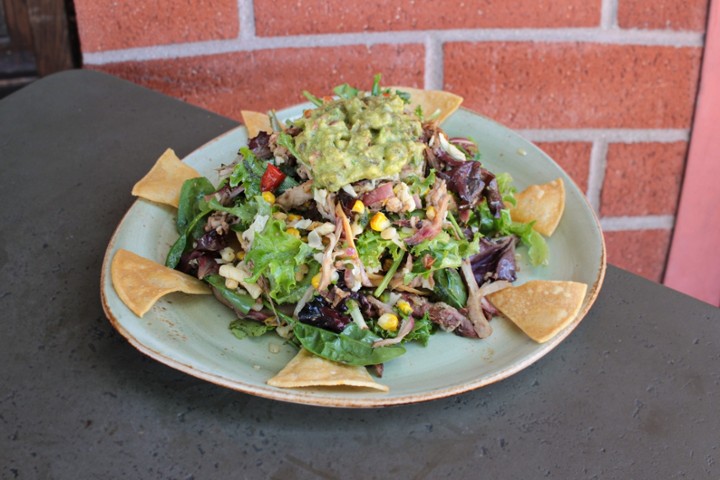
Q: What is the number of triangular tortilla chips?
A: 7